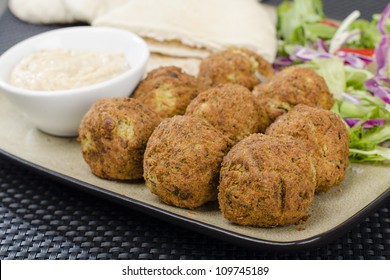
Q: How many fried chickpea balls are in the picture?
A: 8